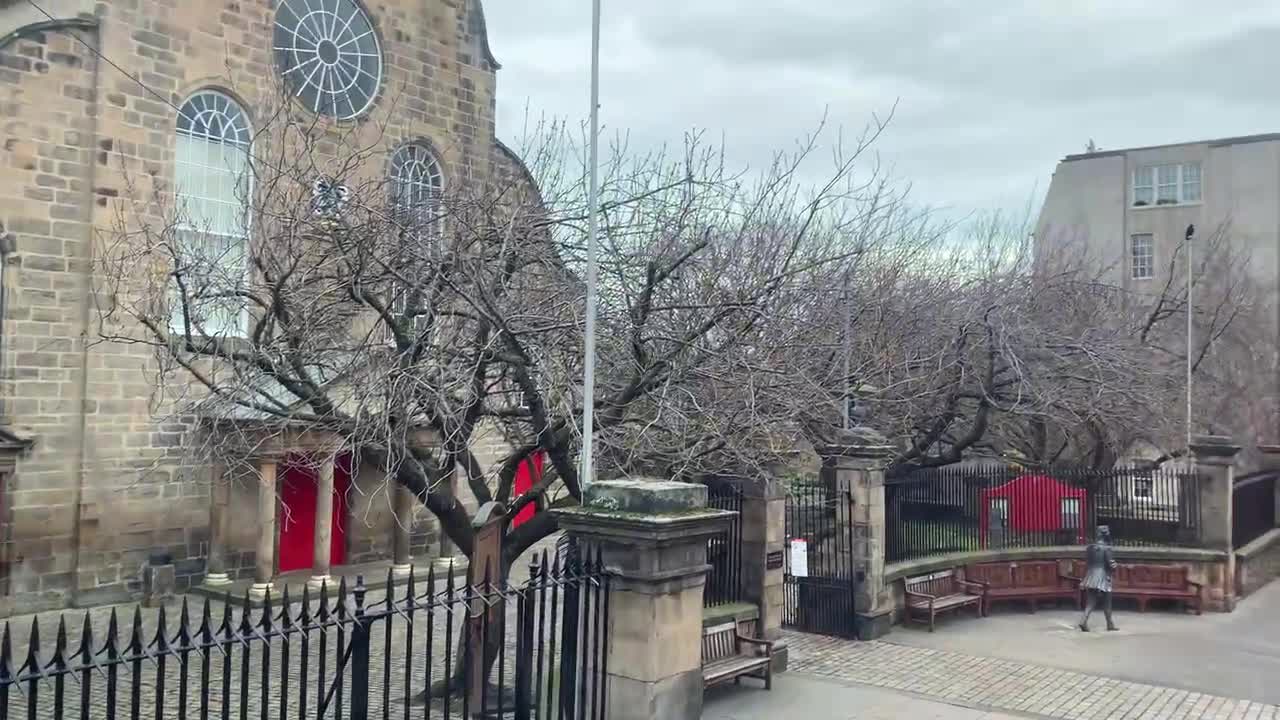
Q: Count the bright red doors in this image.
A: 2